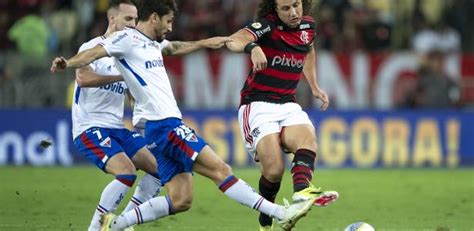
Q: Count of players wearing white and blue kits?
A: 2